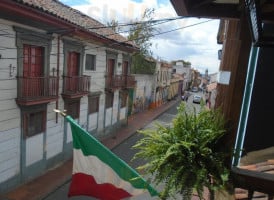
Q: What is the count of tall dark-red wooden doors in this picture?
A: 4